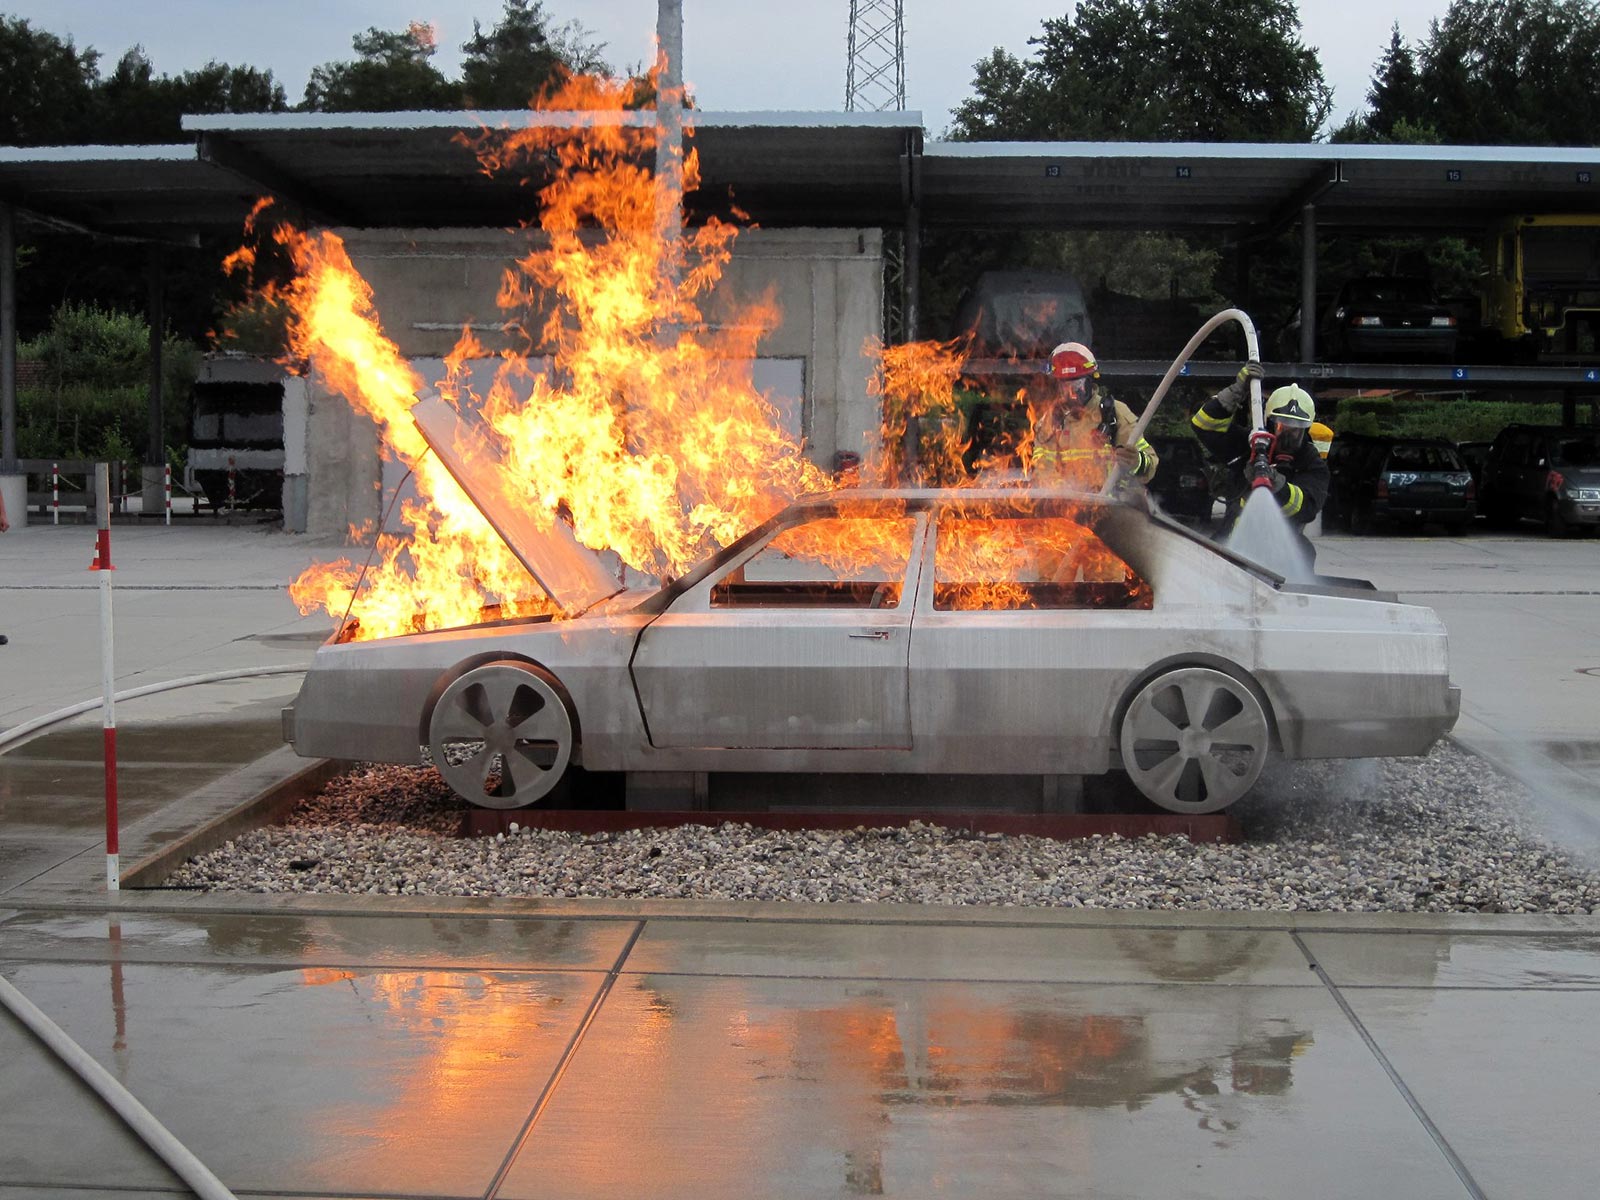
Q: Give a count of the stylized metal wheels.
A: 2